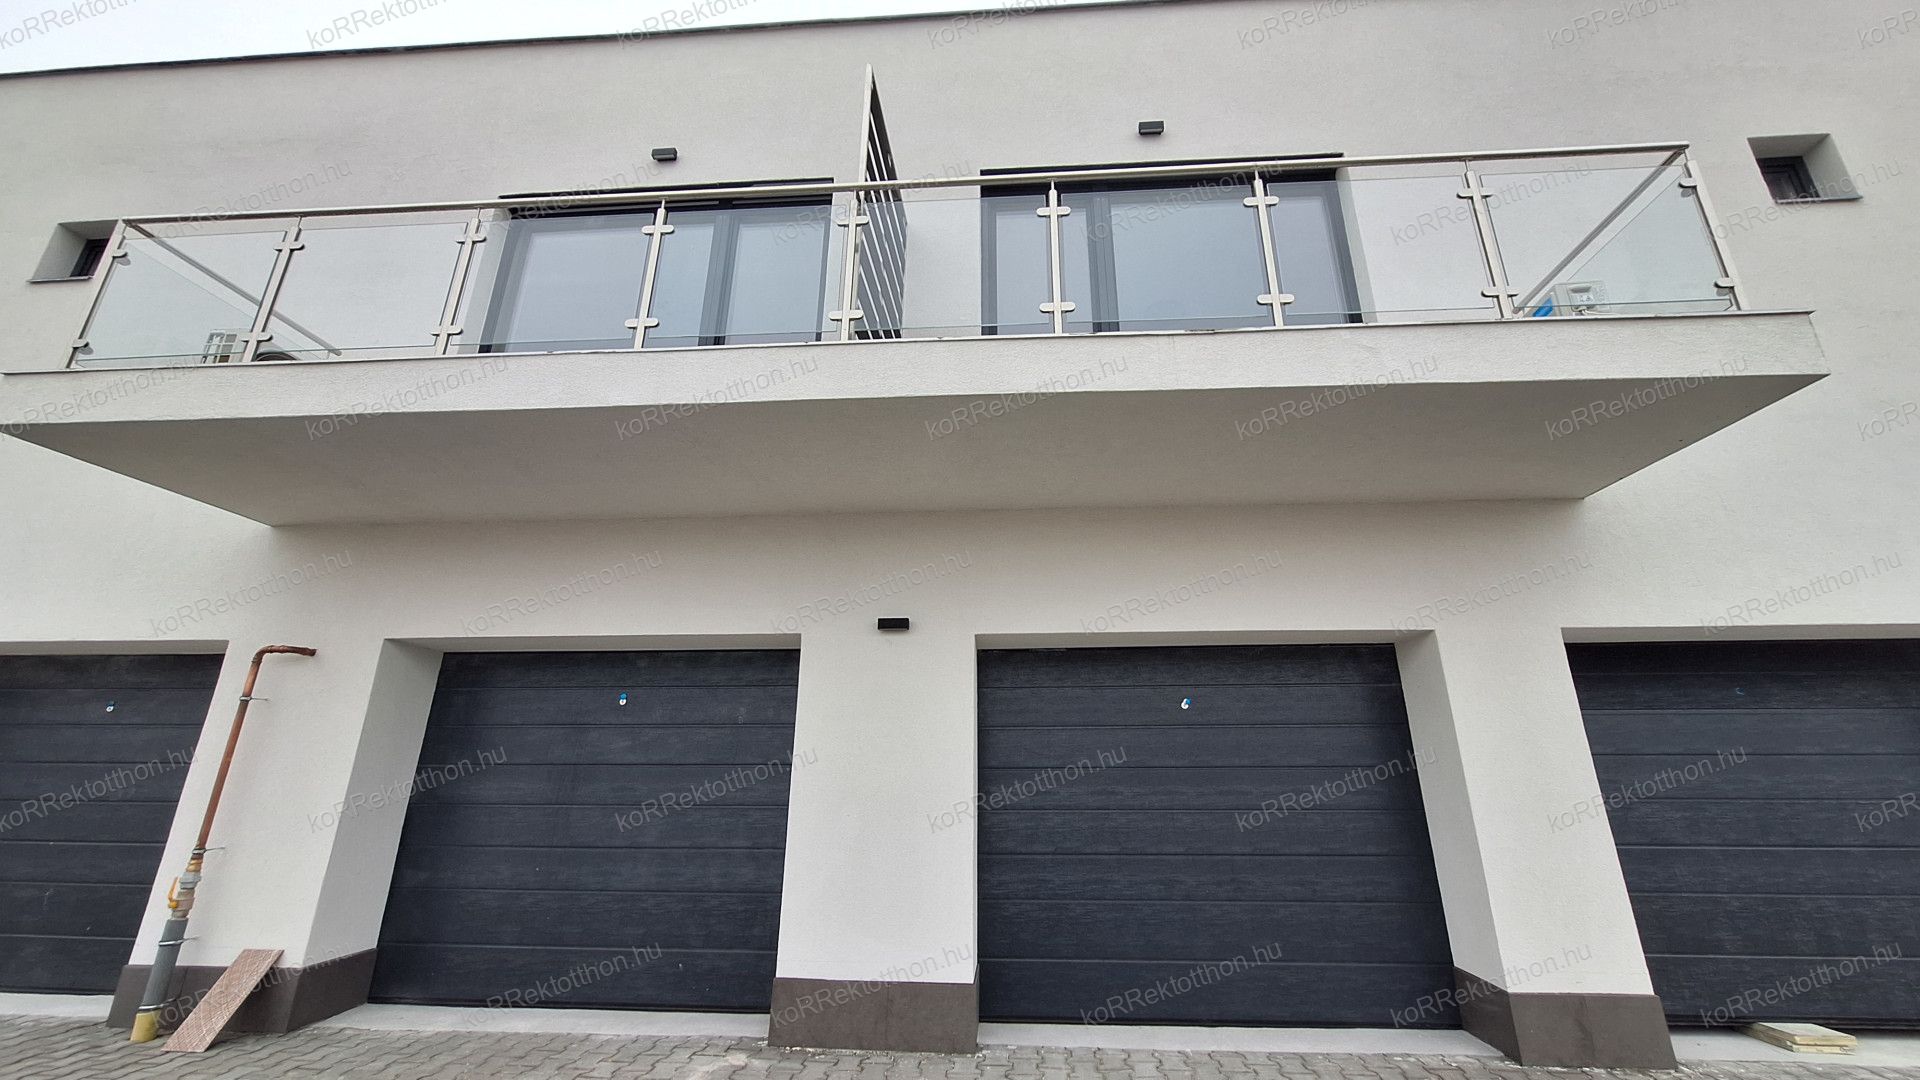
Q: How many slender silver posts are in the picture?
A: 9